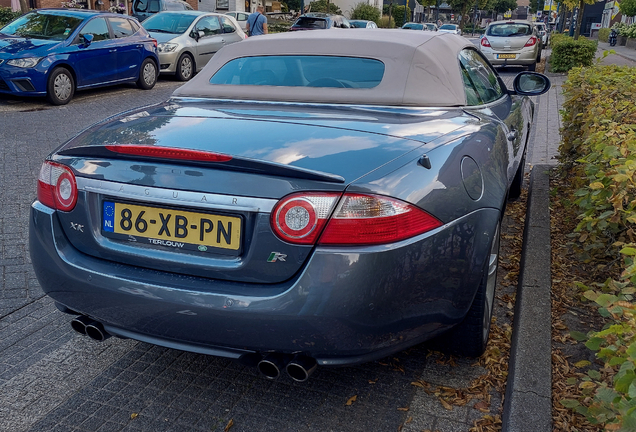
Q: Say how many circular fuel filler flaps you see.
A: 1